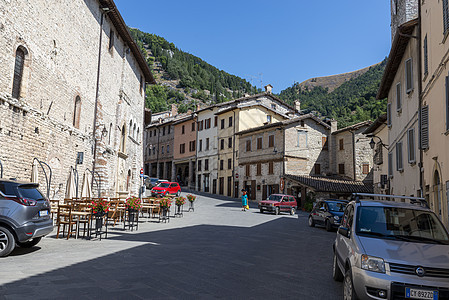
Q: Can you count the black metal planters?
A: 5